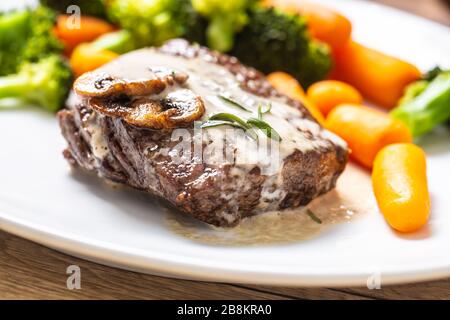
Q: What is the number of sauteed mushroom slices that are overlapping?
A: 2